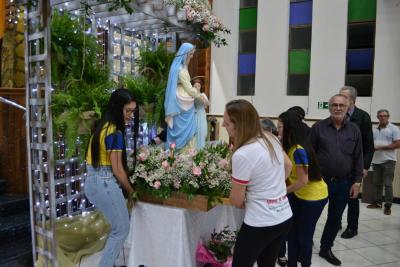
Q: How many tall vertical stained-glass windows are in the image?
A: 3